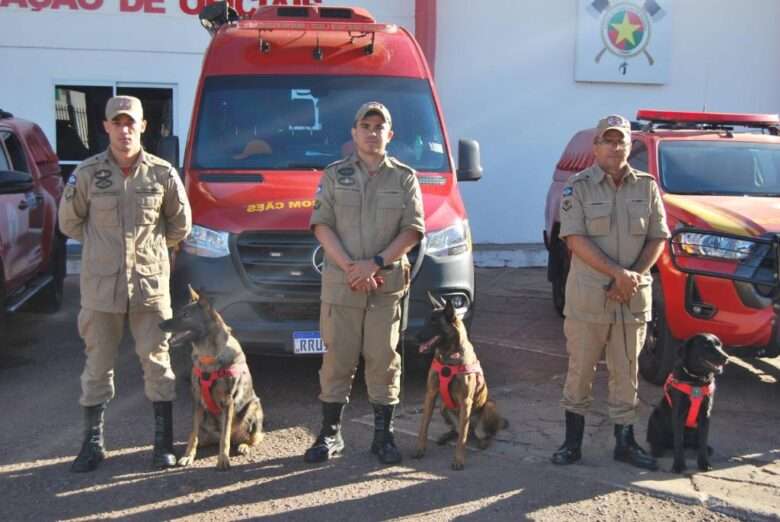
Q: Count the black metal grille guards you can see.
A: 1